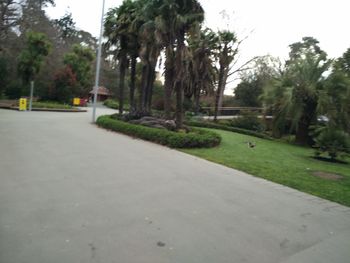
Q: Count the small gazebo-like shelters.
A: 1